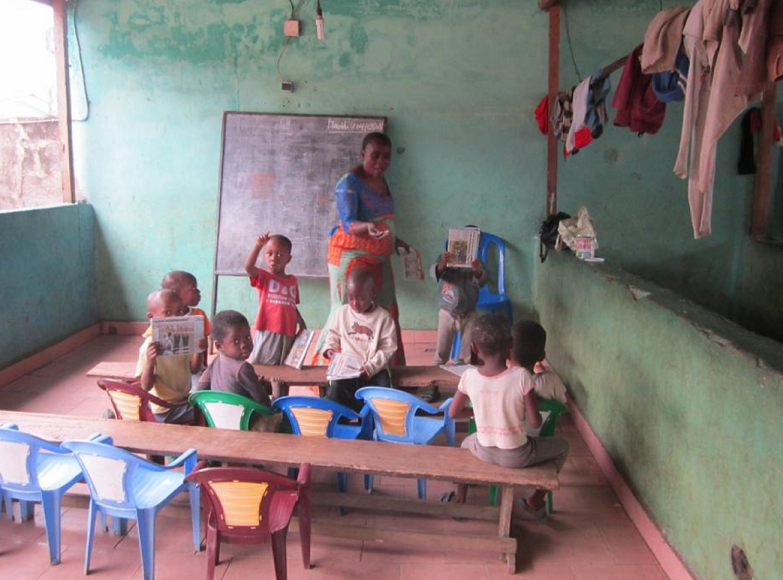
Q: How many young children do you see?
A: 8